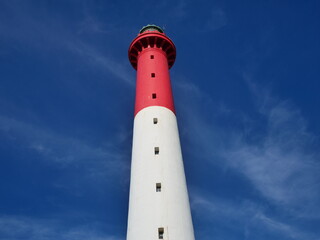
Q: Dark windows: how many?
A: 7